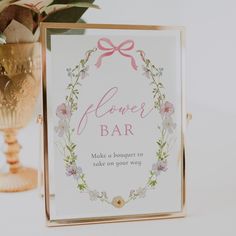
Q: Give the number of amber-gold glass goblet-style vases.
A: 1